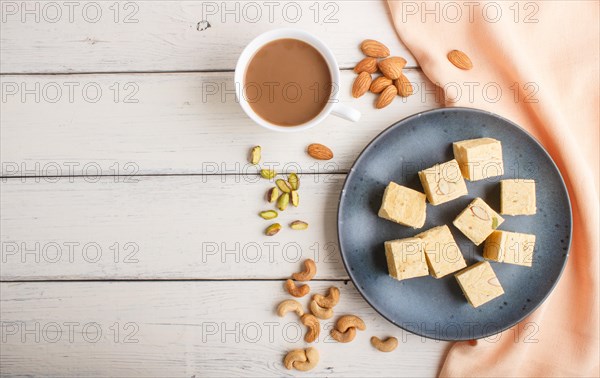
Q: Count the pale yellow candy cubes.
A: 9